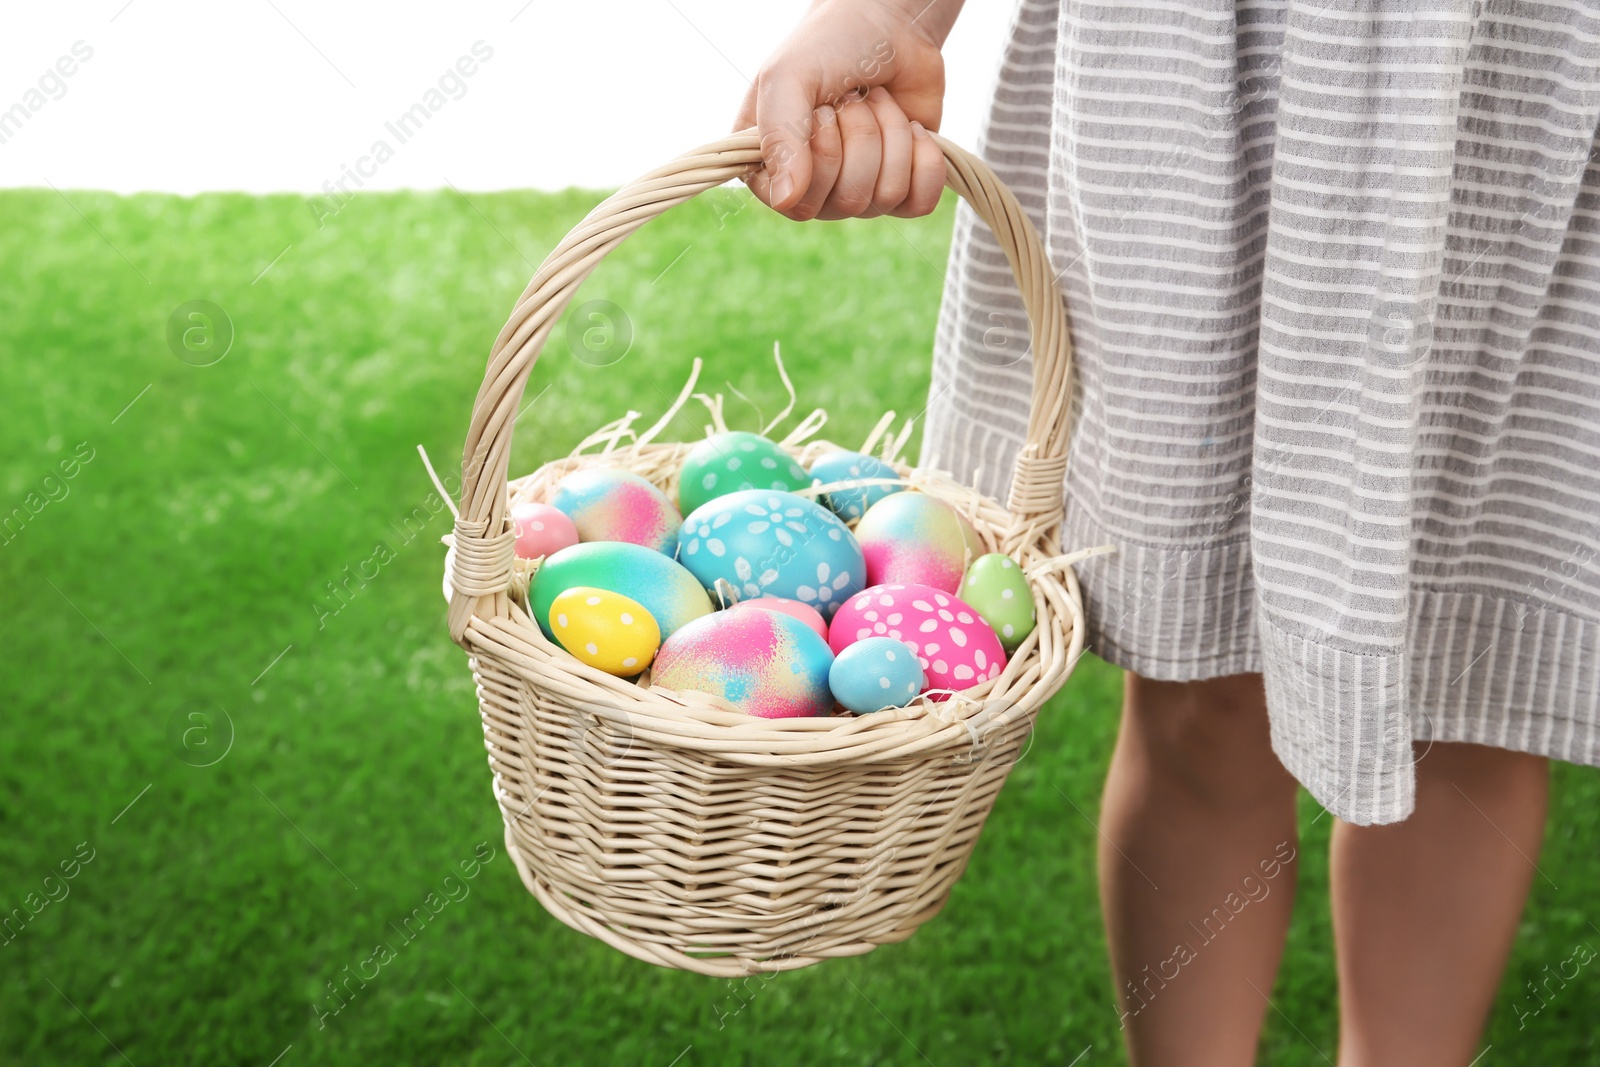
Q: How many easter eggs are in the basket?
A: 13